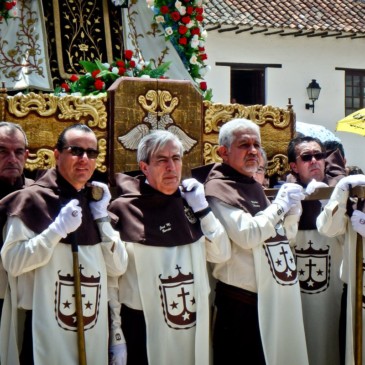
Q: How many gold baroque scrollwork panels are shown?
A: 2